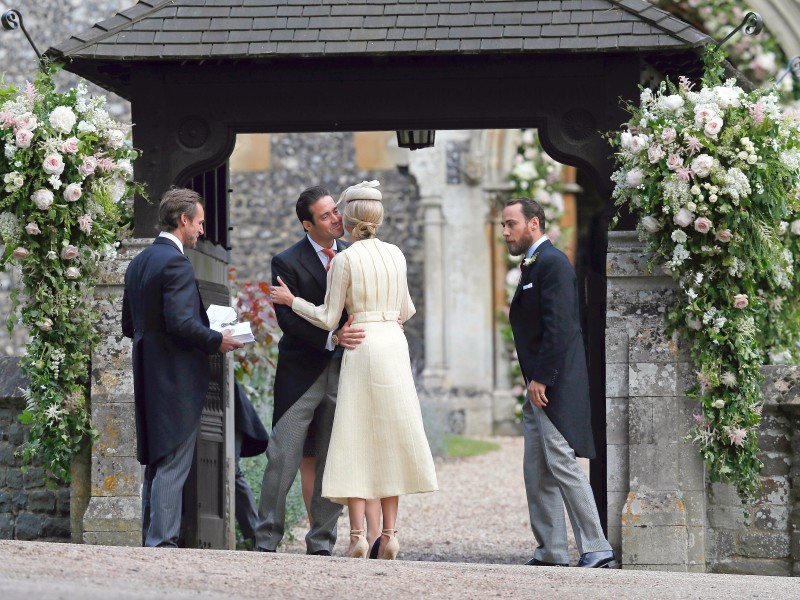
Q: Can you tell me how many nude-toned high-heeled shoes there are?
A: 2